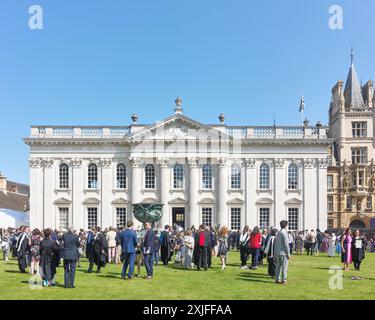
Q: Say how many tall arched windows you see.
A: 9